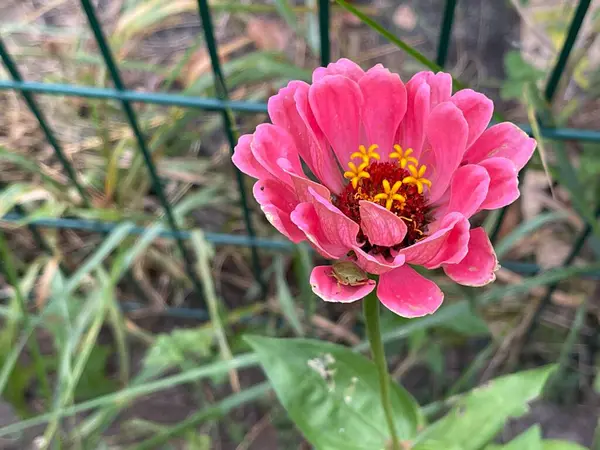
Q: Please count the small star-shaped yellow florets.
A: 5